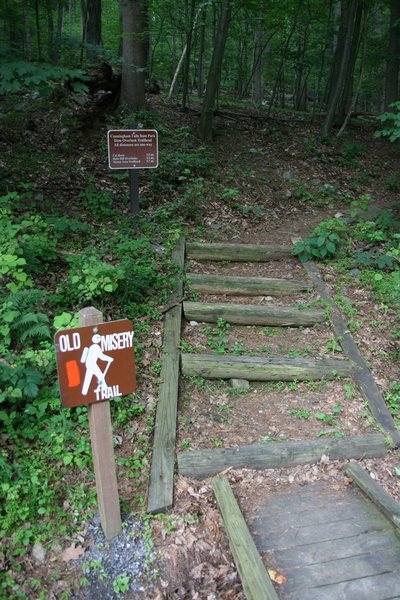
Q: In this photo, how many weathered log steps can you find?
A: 5